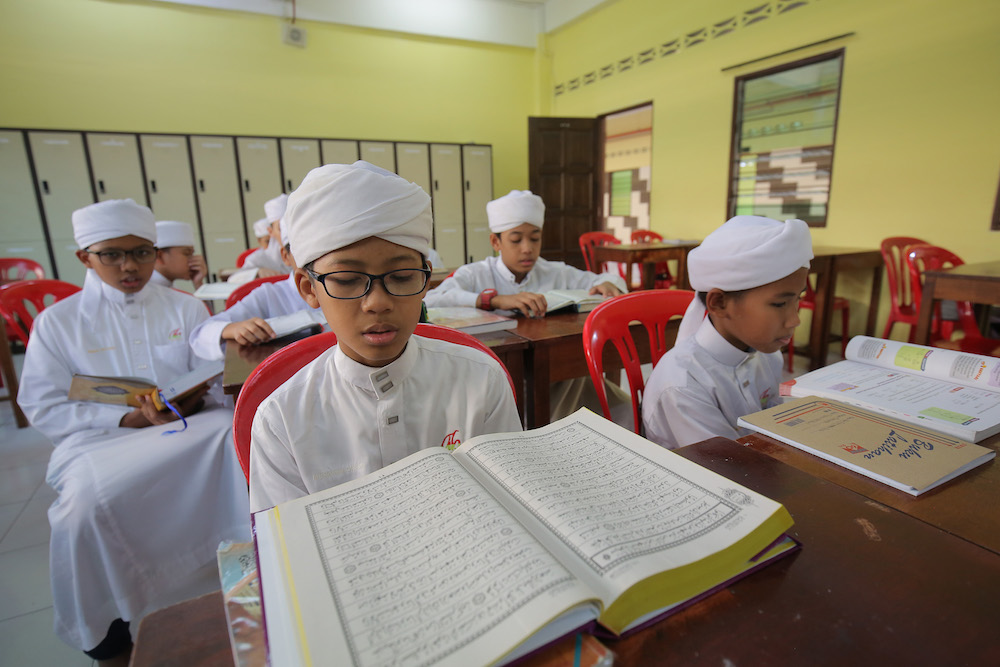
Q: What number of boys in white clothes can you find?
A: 8